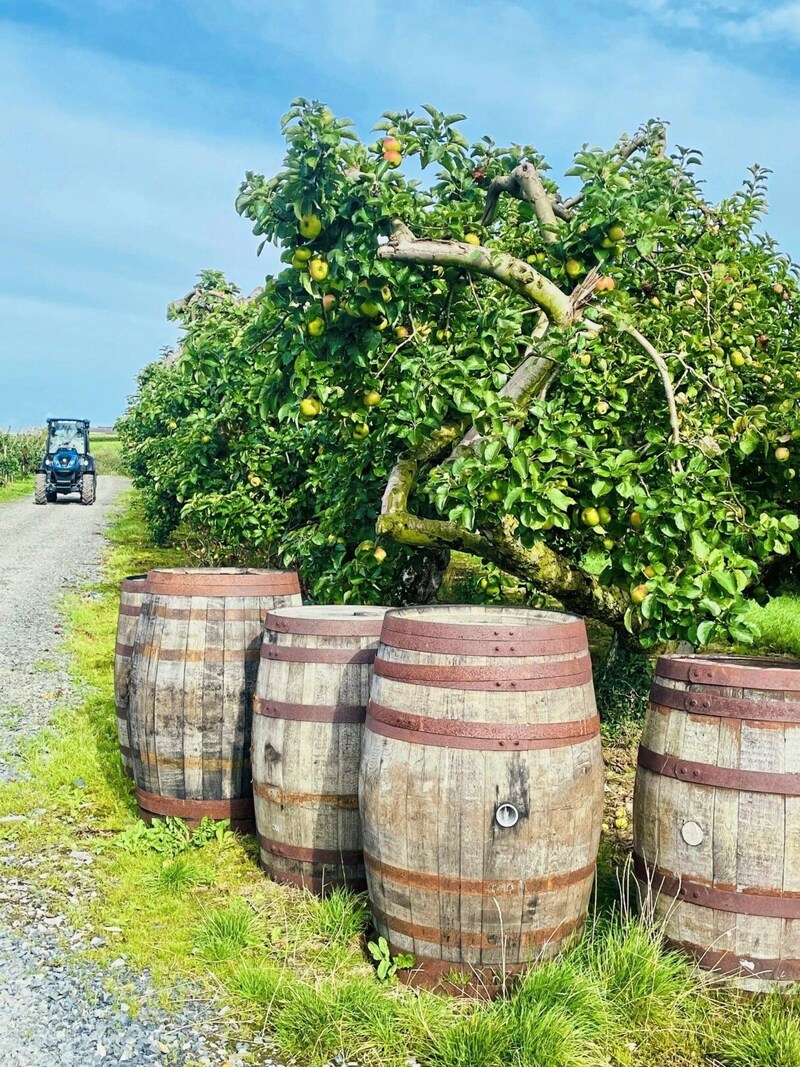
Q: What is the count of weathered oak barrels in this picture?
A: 5